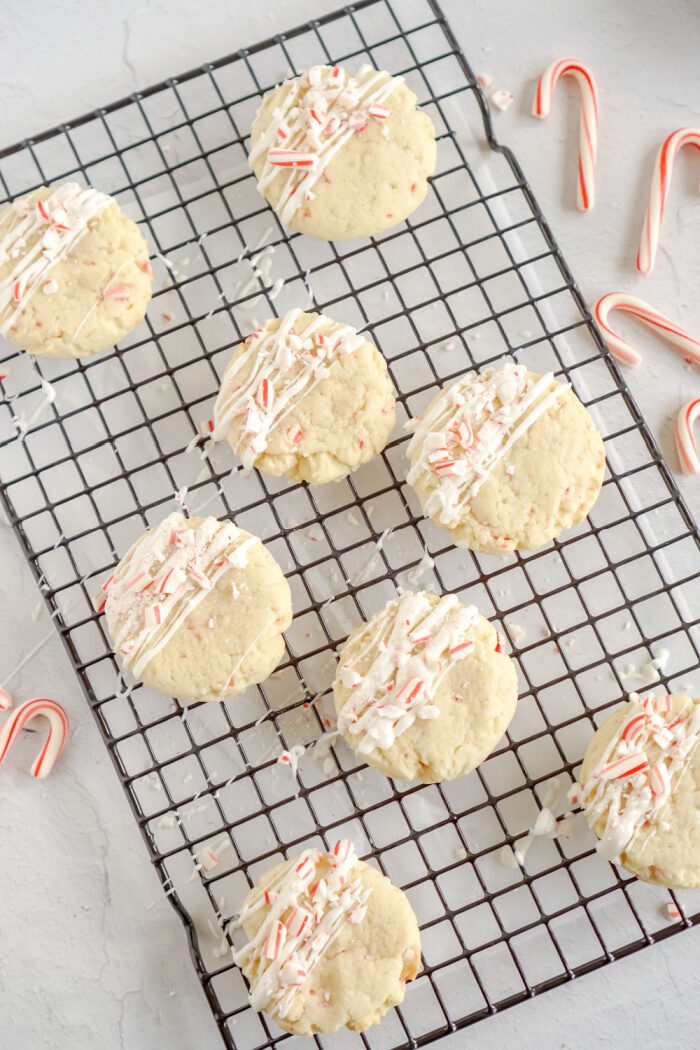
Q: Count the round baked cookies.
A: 8